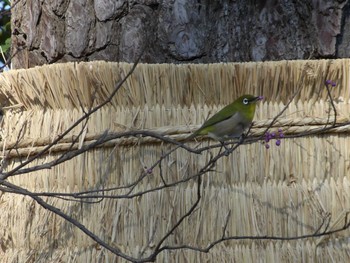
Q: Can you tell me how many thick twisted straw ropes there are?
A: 2